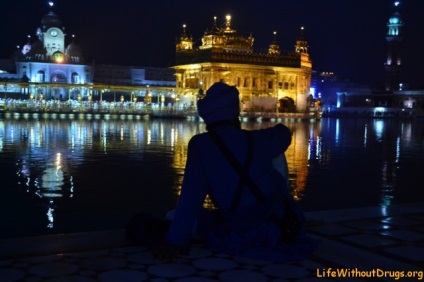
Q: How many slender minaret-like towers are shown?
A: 1